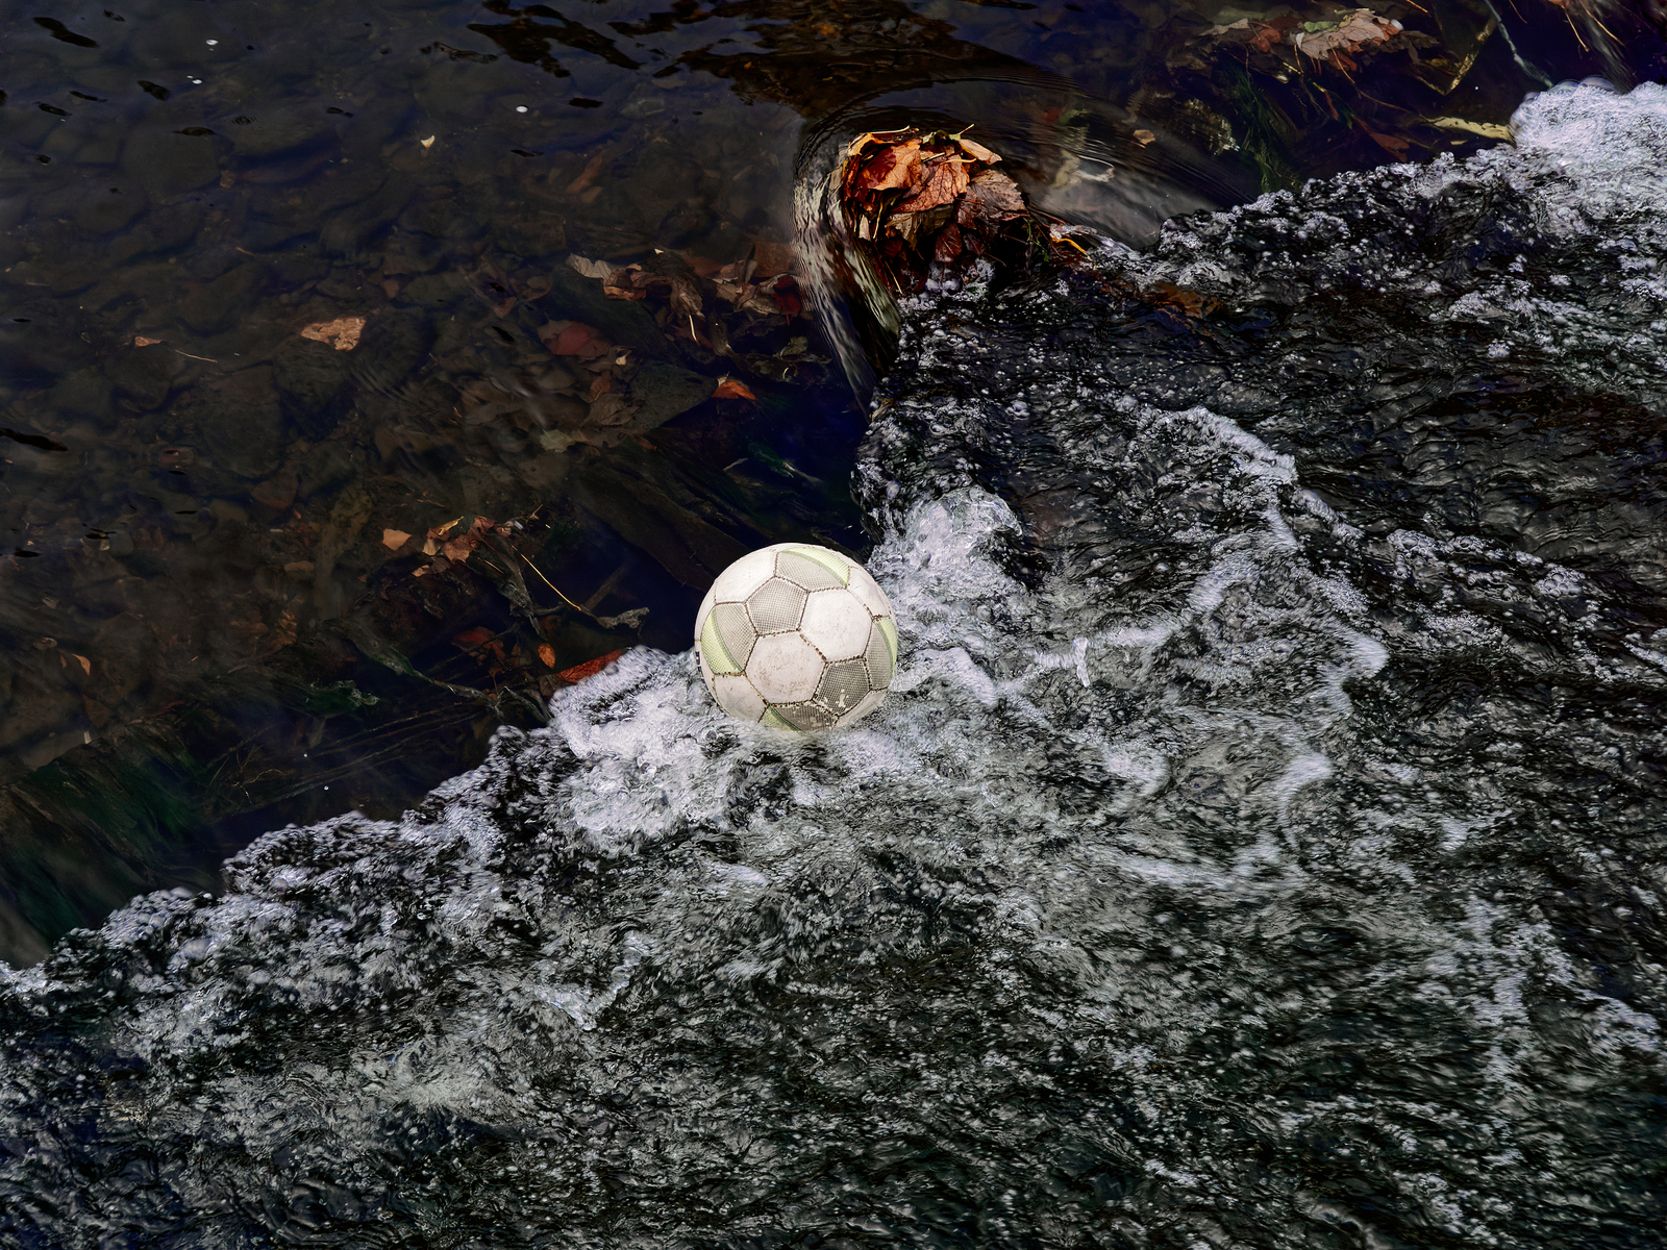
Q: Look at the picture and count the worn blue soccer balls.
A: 0